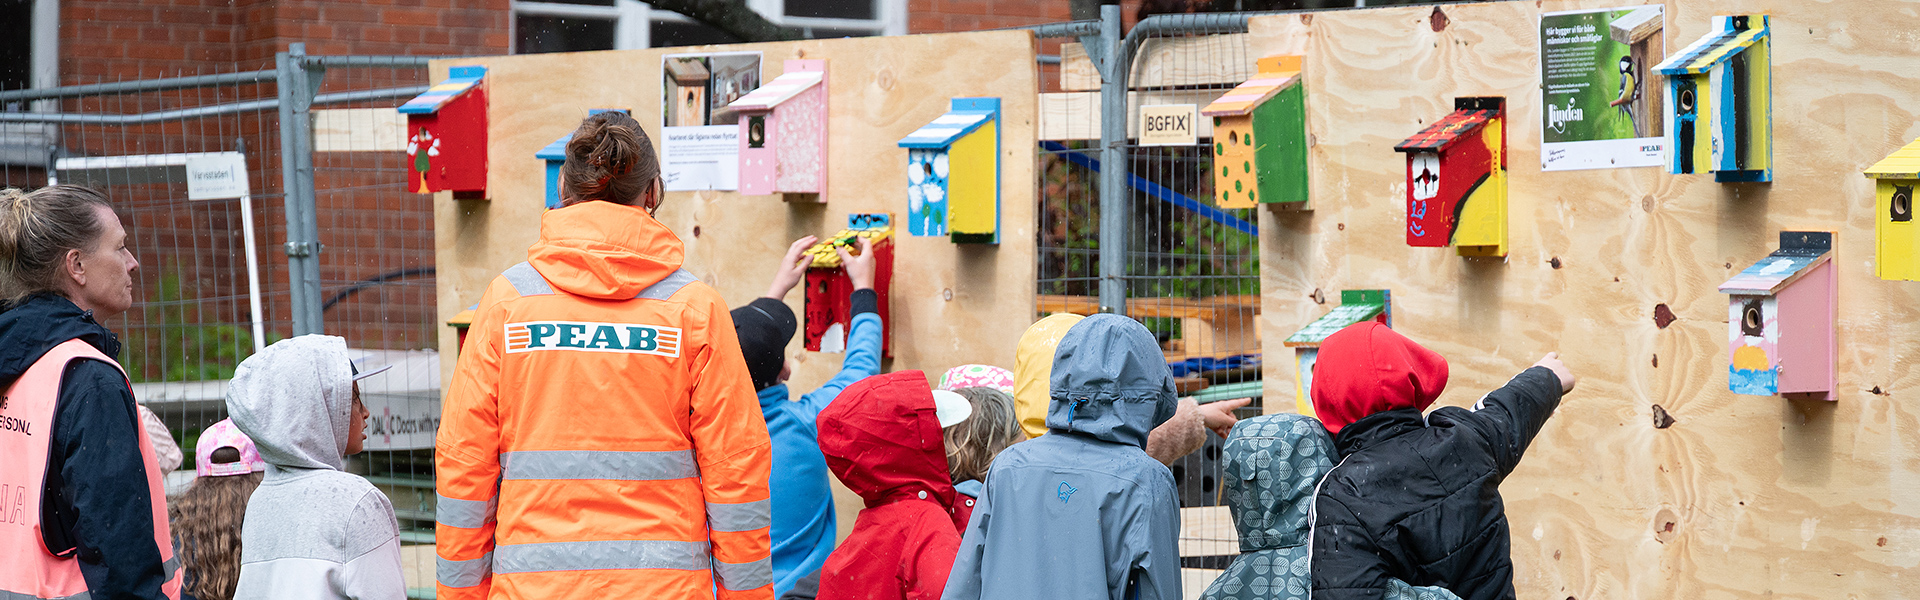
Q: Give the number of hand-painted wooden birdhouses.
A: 12